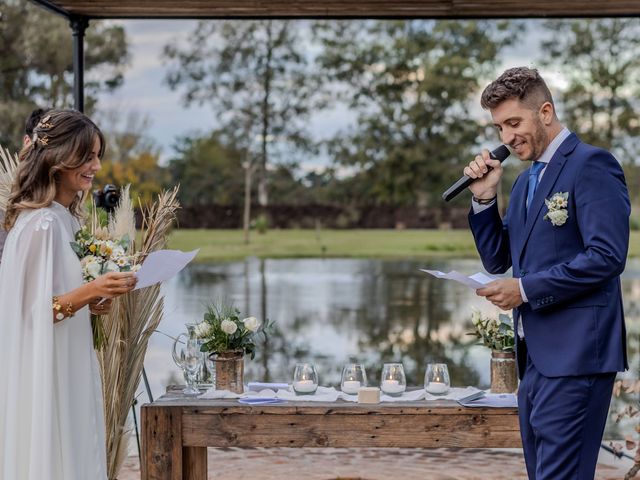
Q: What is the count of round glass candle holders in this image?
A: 4